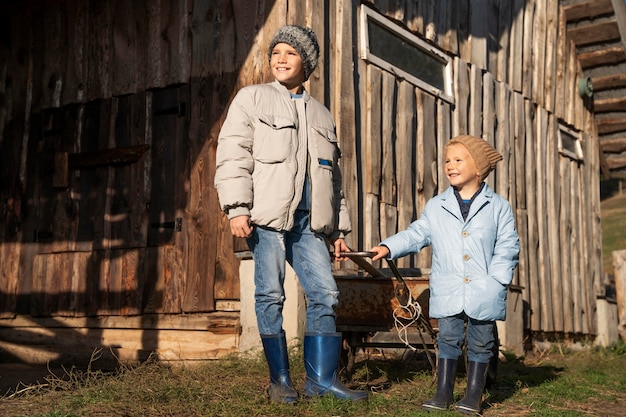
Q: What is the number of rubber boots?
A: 4